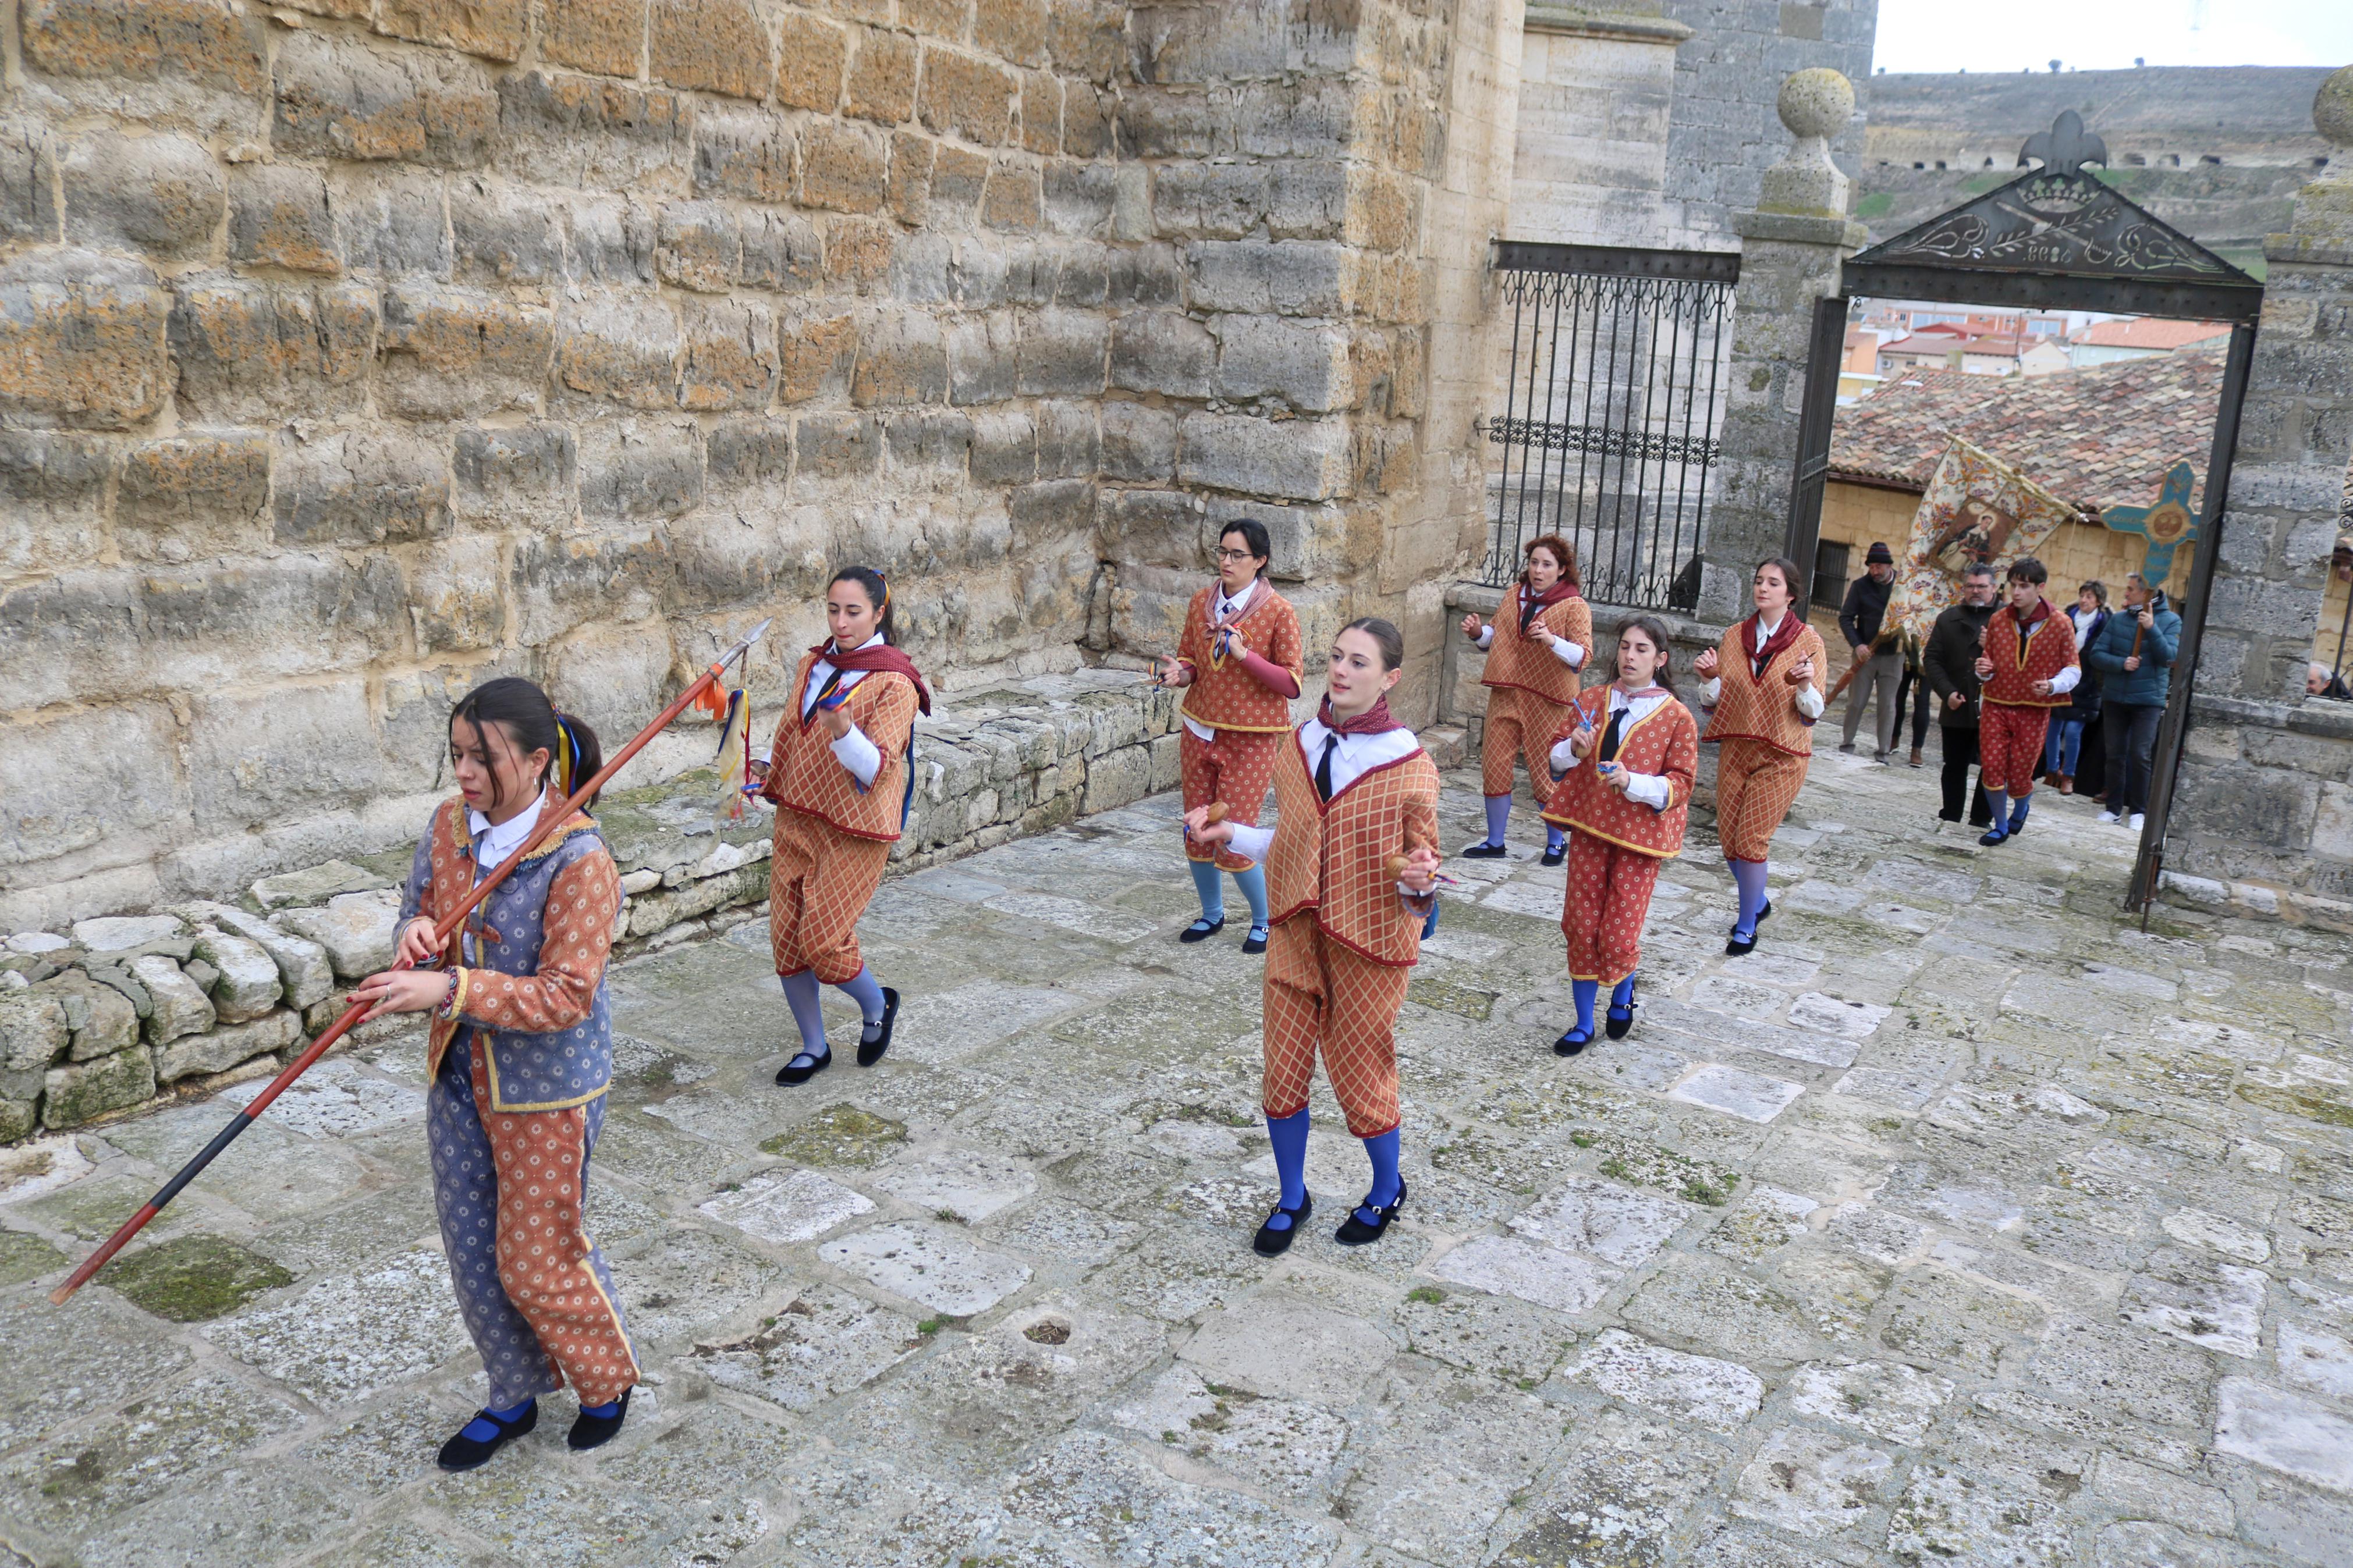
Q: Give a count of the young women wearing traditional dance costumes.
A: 7